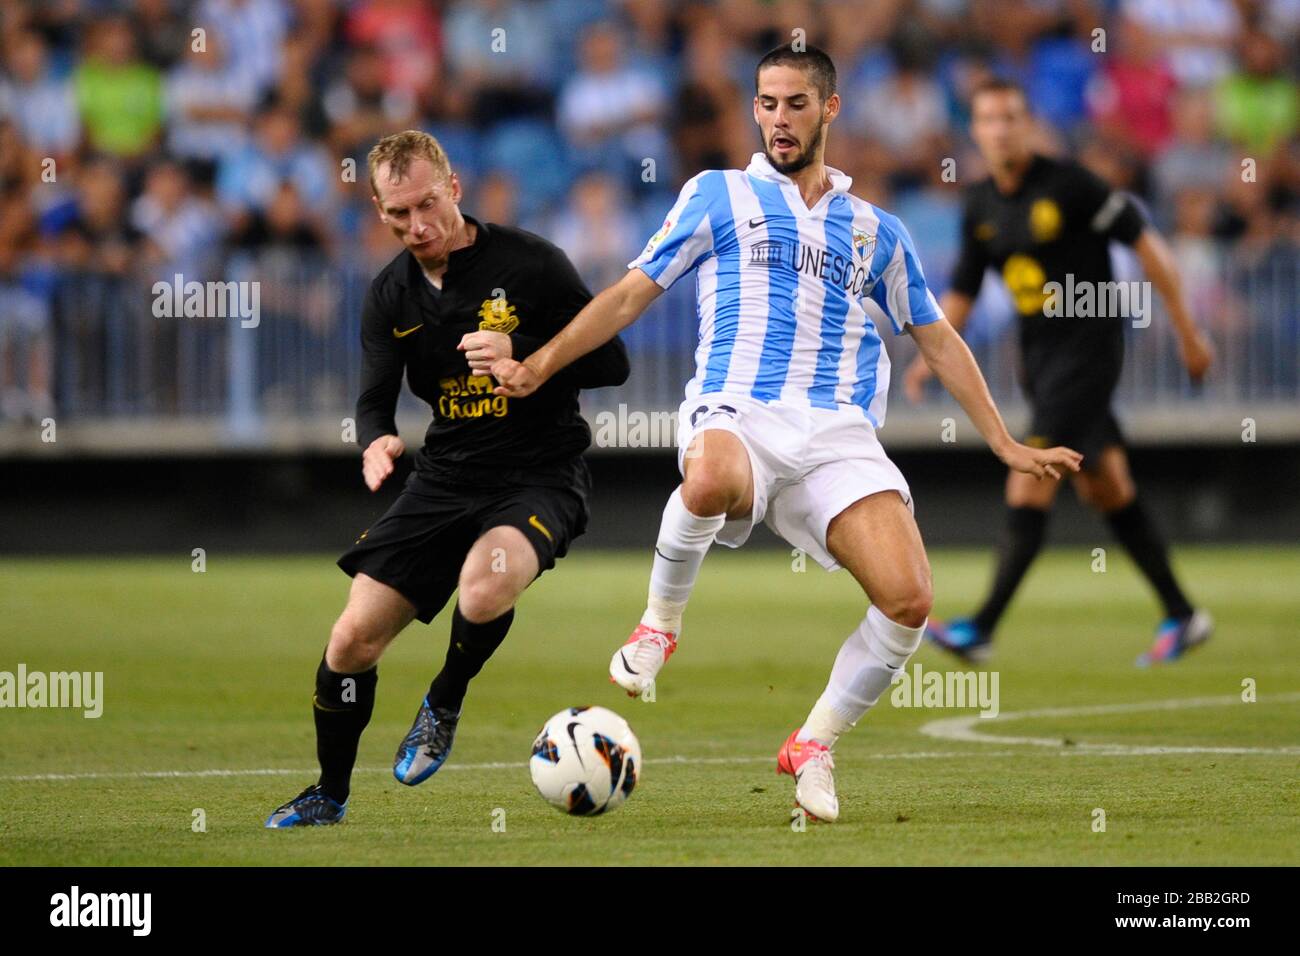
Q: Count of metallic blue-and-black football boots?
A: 2